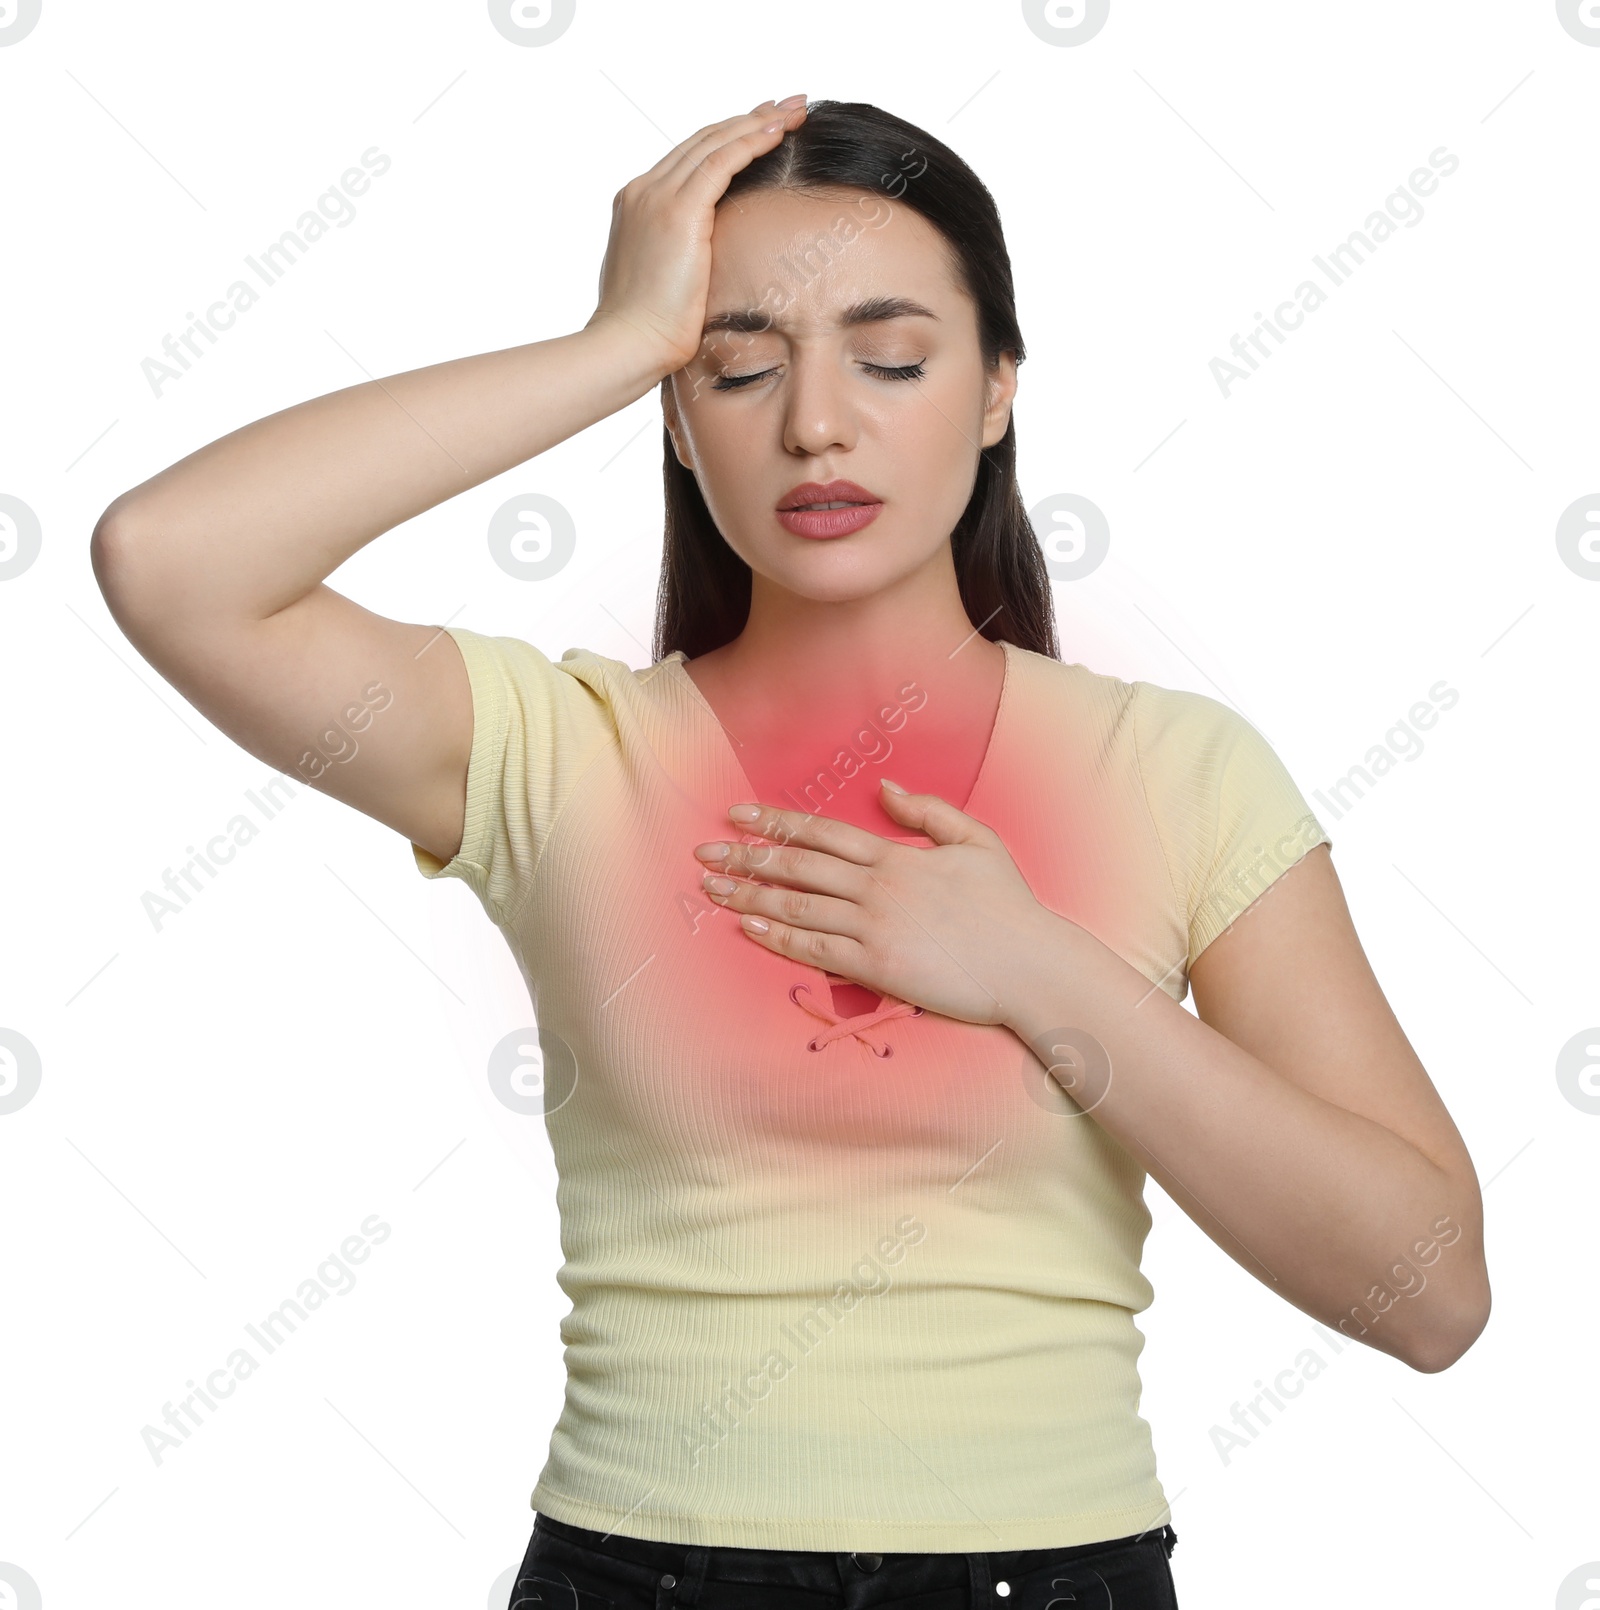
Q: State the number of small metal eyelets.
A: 4